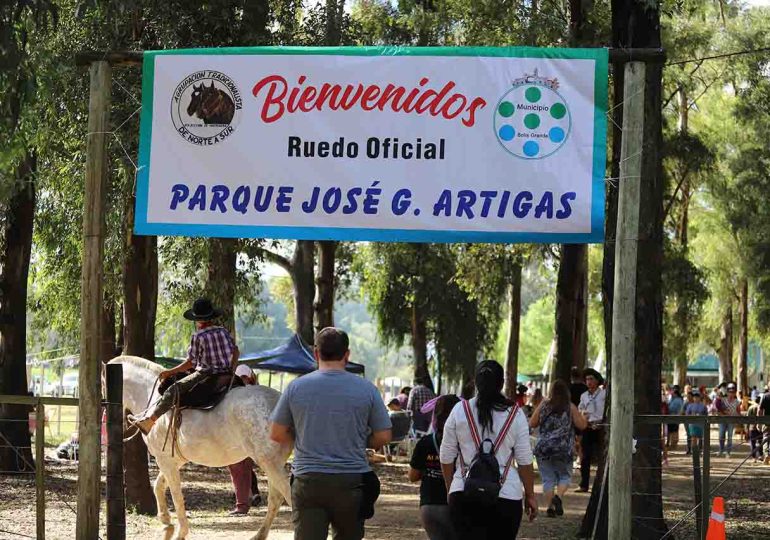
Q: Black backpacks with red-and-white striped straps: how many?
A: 1